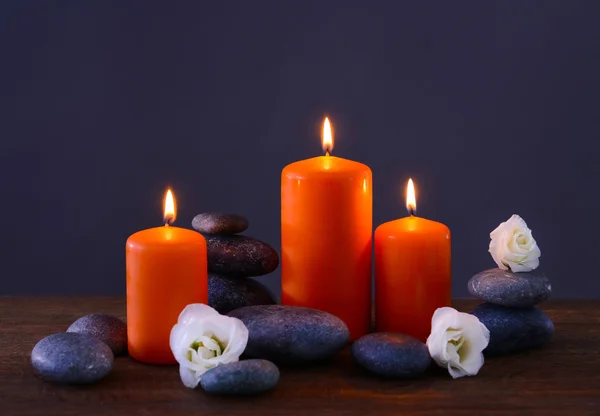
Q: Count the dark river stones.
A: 10